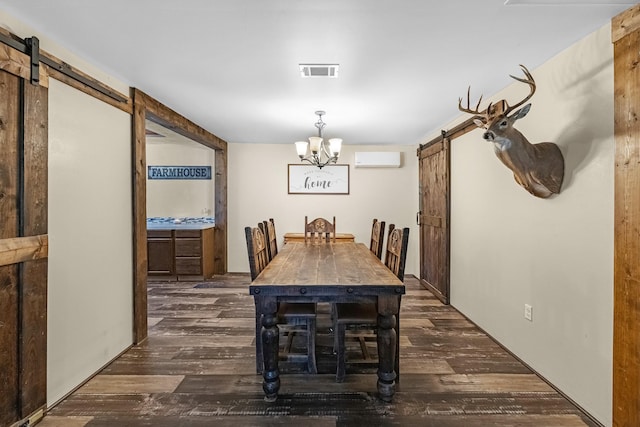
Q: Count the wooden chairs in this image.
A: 5